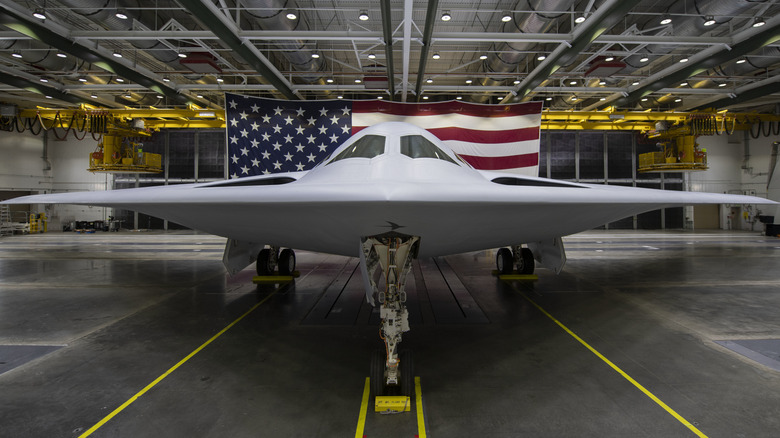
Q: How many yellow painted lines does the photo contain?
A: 4